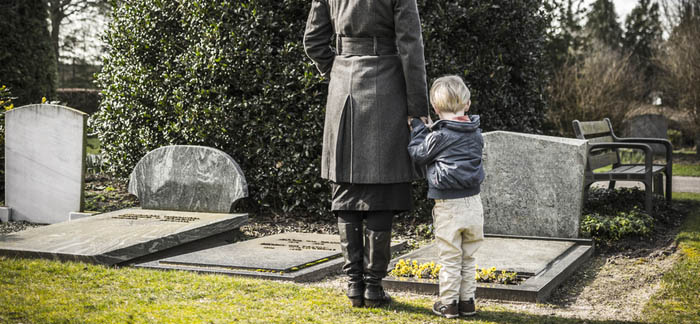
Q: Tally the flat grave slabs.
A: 3